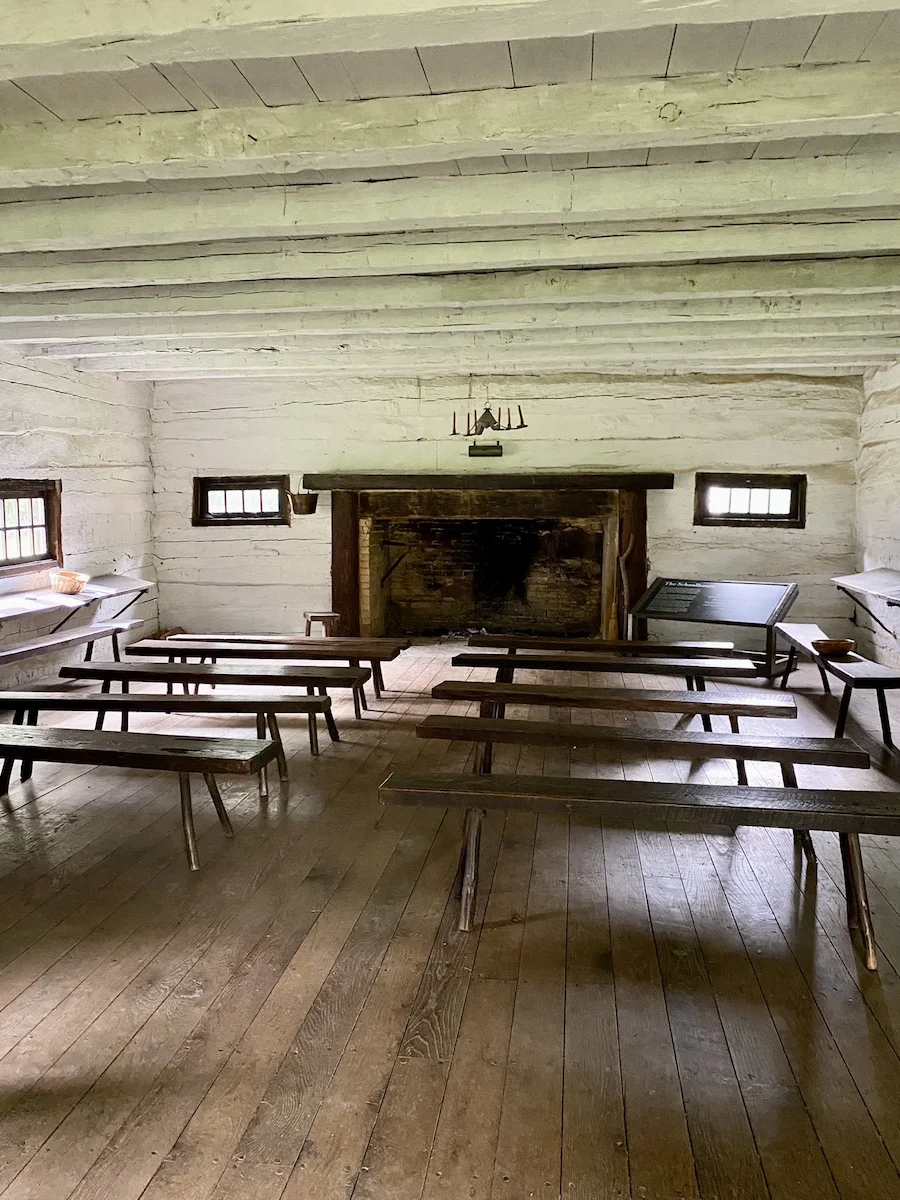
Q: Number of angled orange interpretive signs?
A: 0